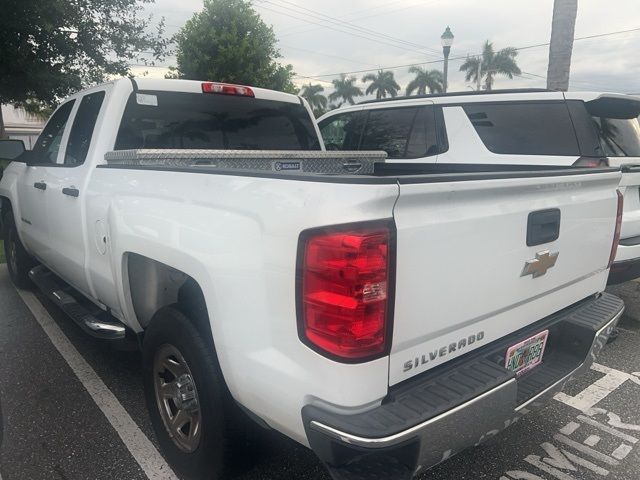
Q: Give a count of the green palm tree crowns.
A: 5